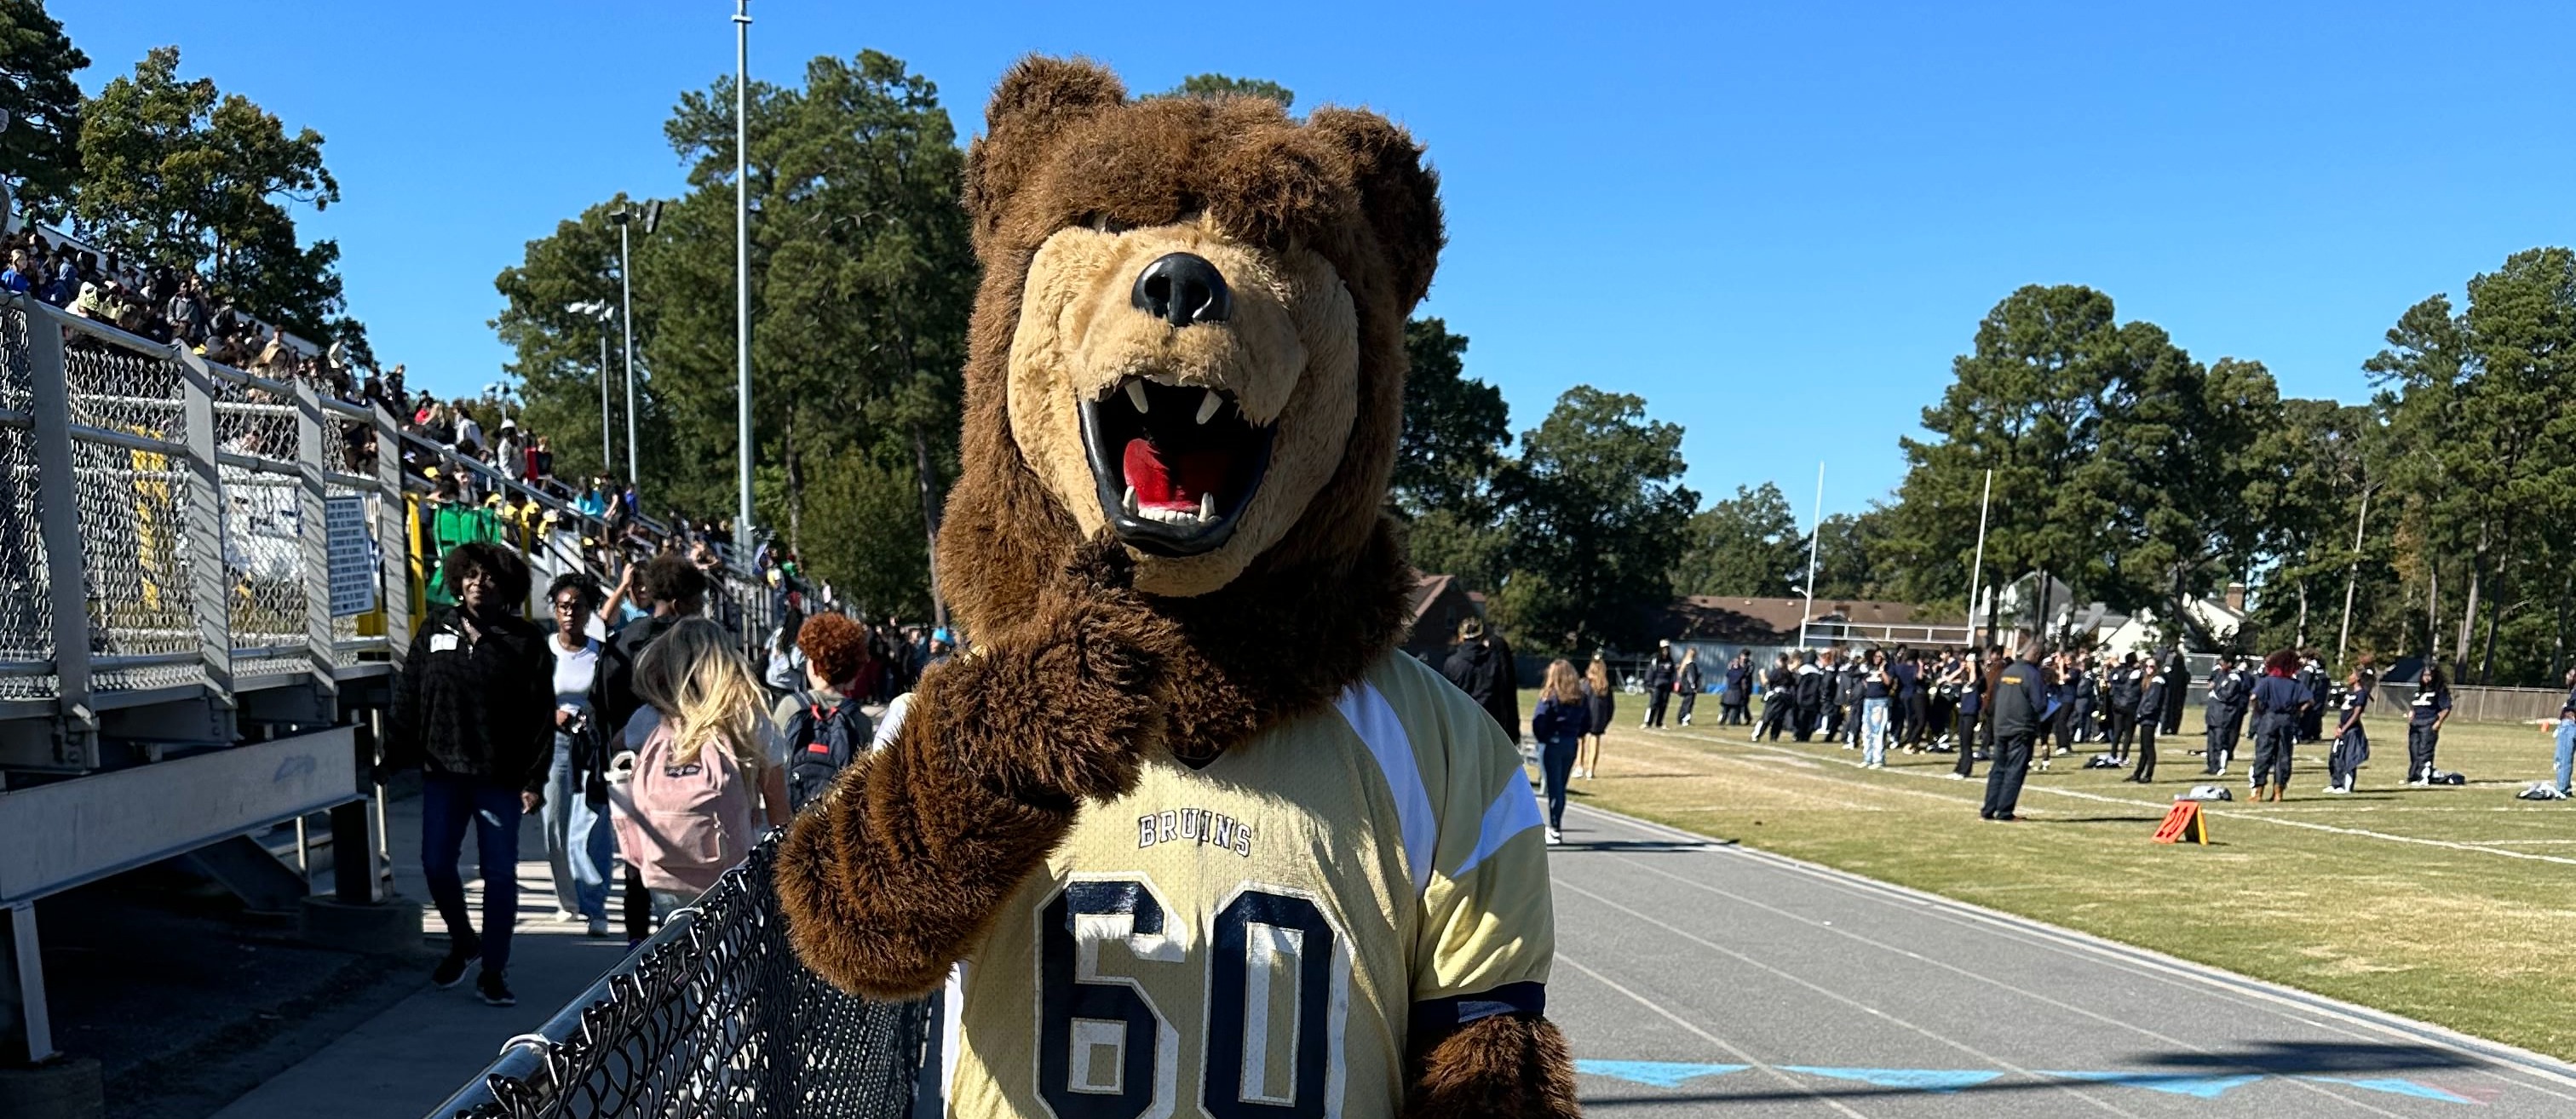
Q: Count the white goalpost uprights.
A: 2